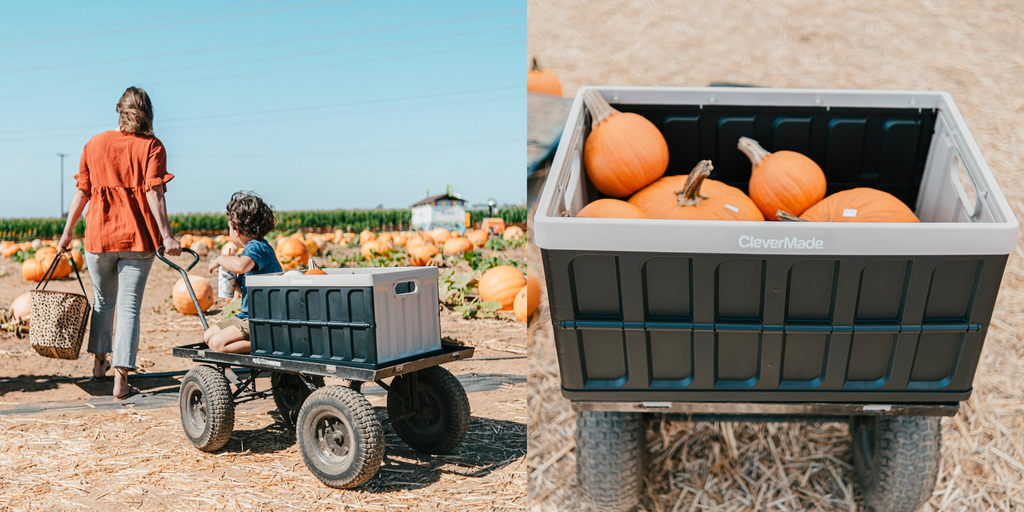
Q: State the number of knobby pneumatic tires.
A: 6